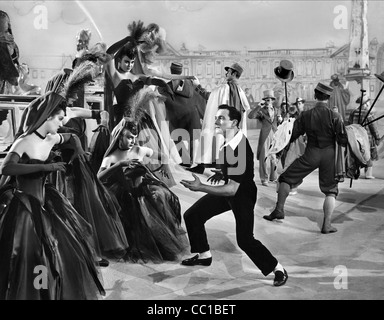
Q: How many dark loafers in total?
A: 2